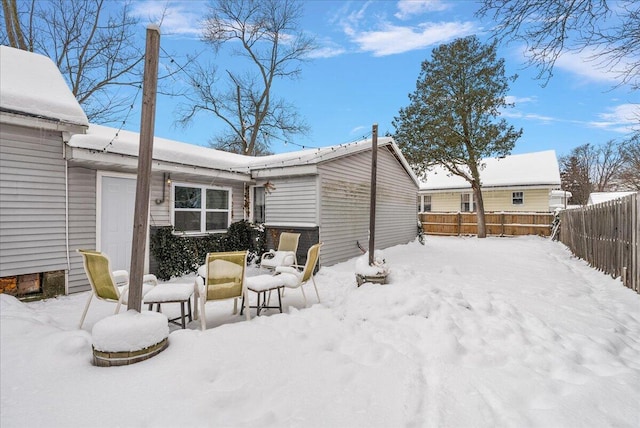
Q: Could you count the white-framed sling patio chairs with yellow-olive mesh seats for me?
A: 4